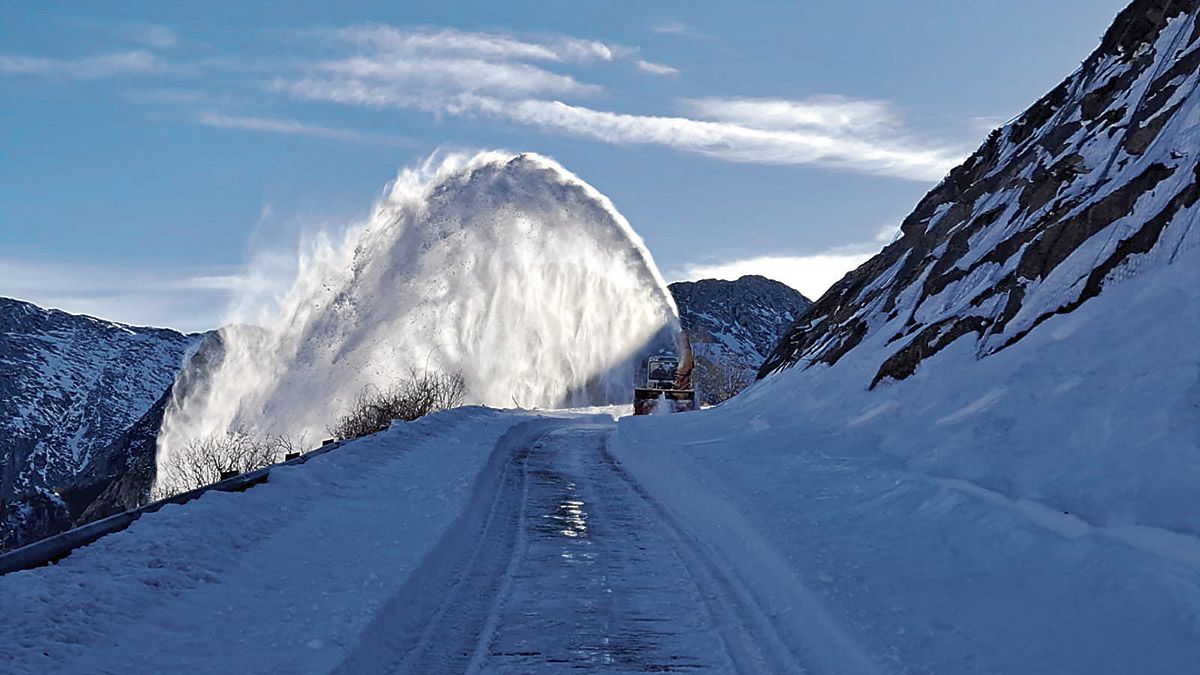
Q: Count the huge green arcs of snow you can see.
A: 0